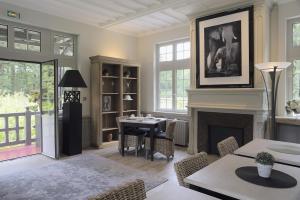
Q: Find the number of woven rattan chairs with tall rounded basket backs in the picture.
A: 5